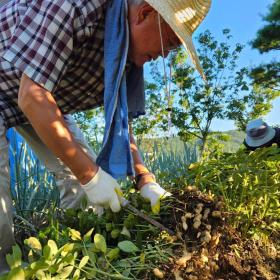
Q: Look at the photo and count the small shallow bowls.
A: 0